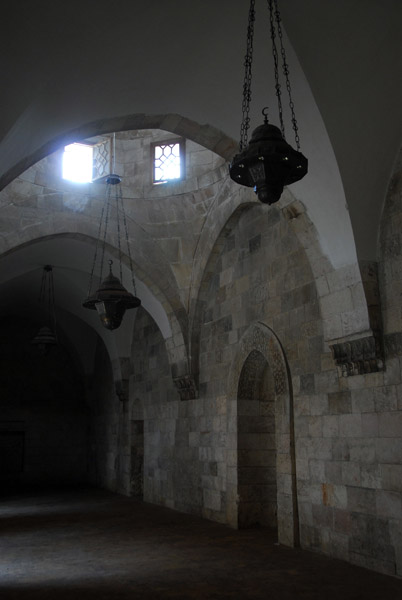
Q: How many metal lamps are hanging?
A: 3